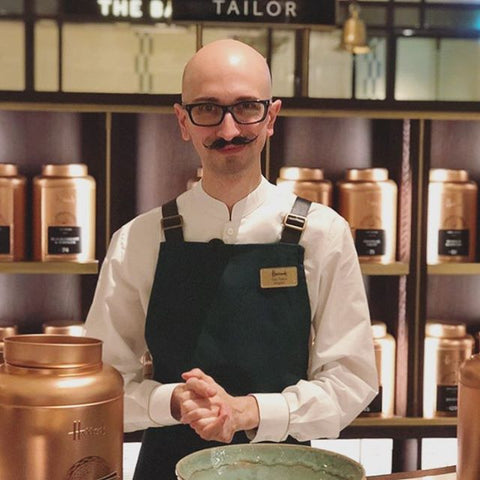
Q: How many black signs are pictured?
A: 2